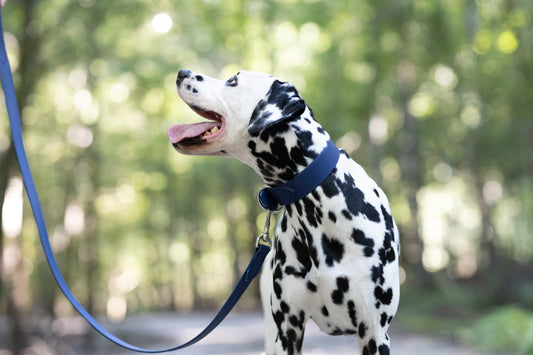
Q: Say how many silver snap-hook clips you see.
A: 1